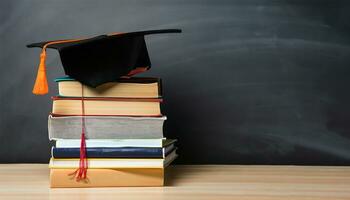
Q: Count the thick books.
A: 4